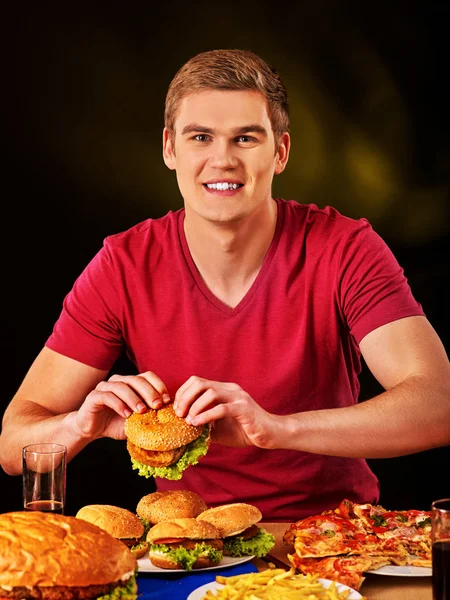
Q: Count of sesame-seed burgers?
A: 5